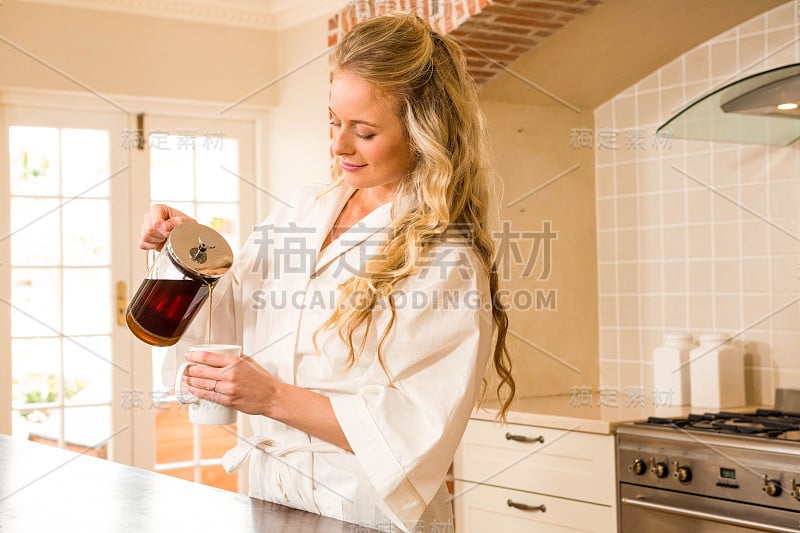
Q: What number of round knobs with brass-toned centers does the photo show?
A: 5